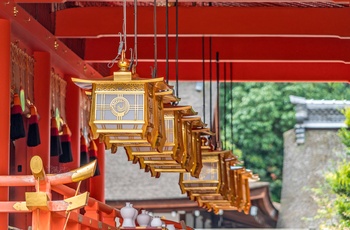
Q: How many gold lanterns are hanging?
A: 10